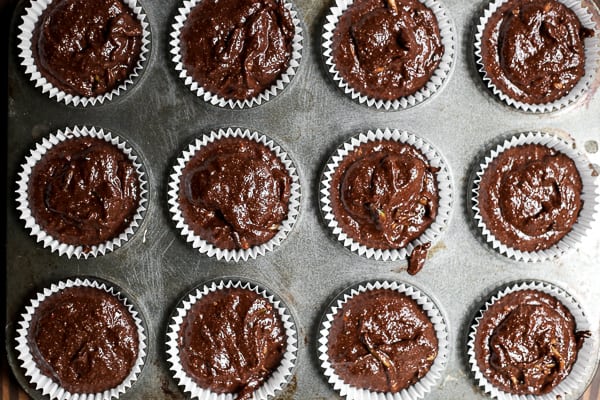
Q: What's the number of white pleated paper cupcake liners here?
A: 12